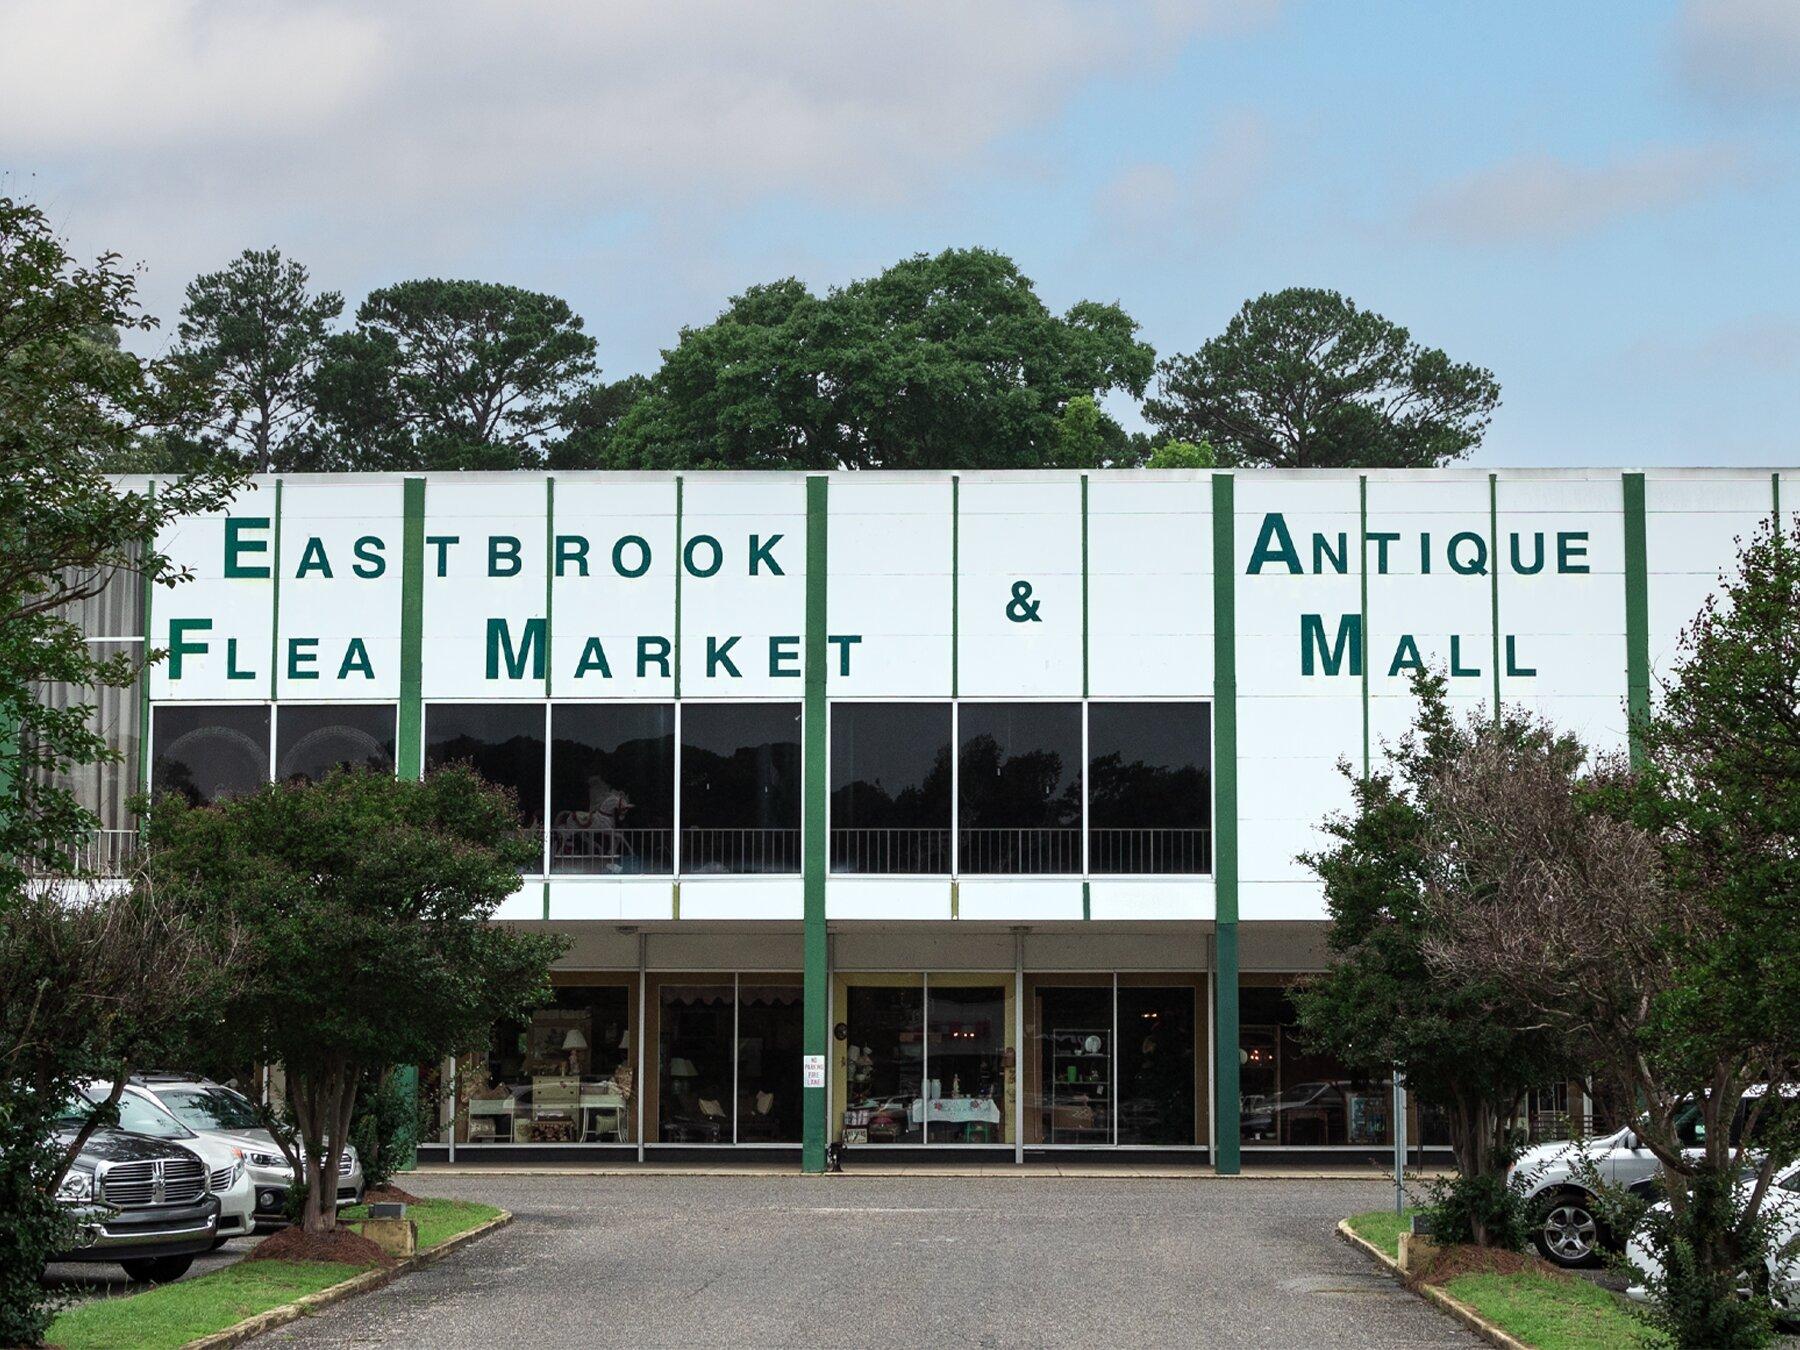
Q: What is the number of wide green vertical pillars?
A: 4